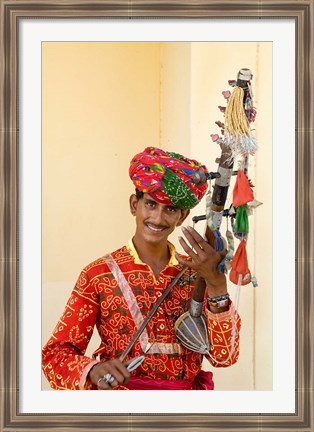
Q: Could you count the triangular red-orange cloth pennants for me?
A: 2